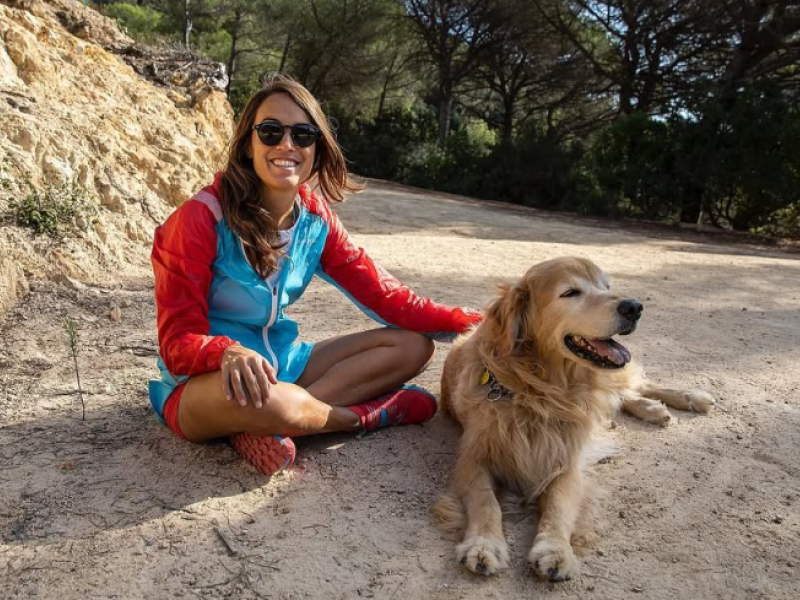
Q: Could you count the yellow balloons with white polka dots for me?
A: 0